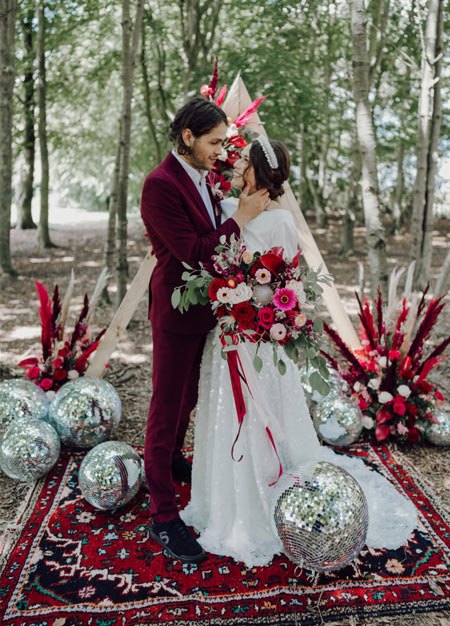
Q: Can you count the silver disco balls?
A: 8